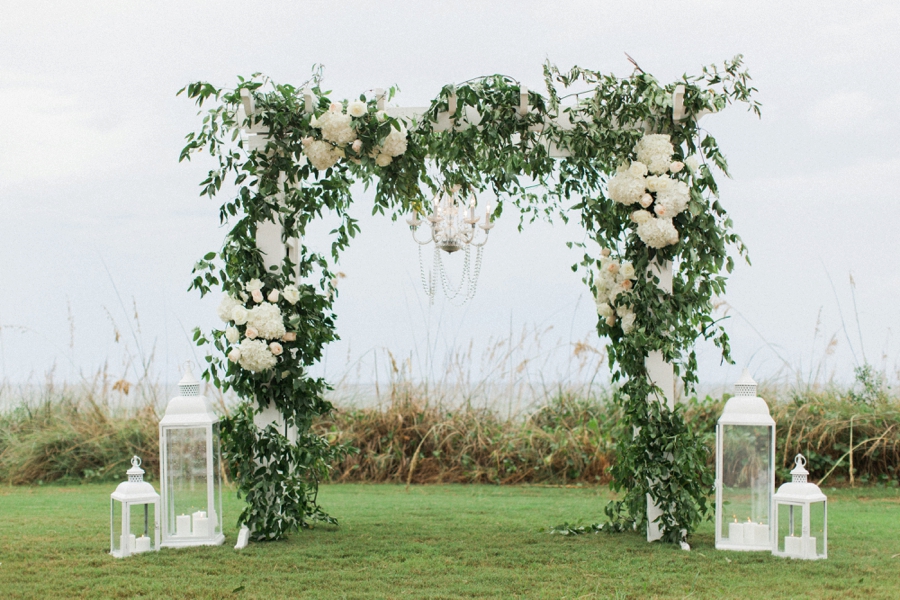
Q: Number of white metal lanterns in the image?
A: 4